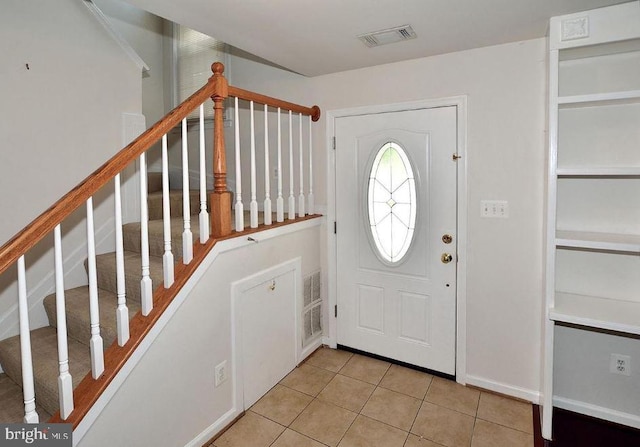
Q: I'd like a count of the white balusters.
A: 15